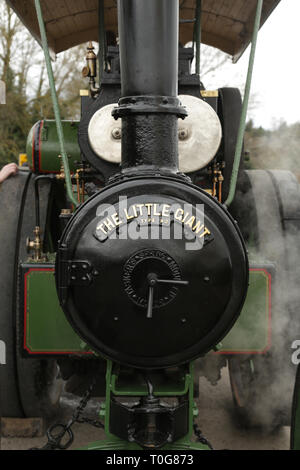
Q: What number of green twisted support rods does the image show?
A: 2